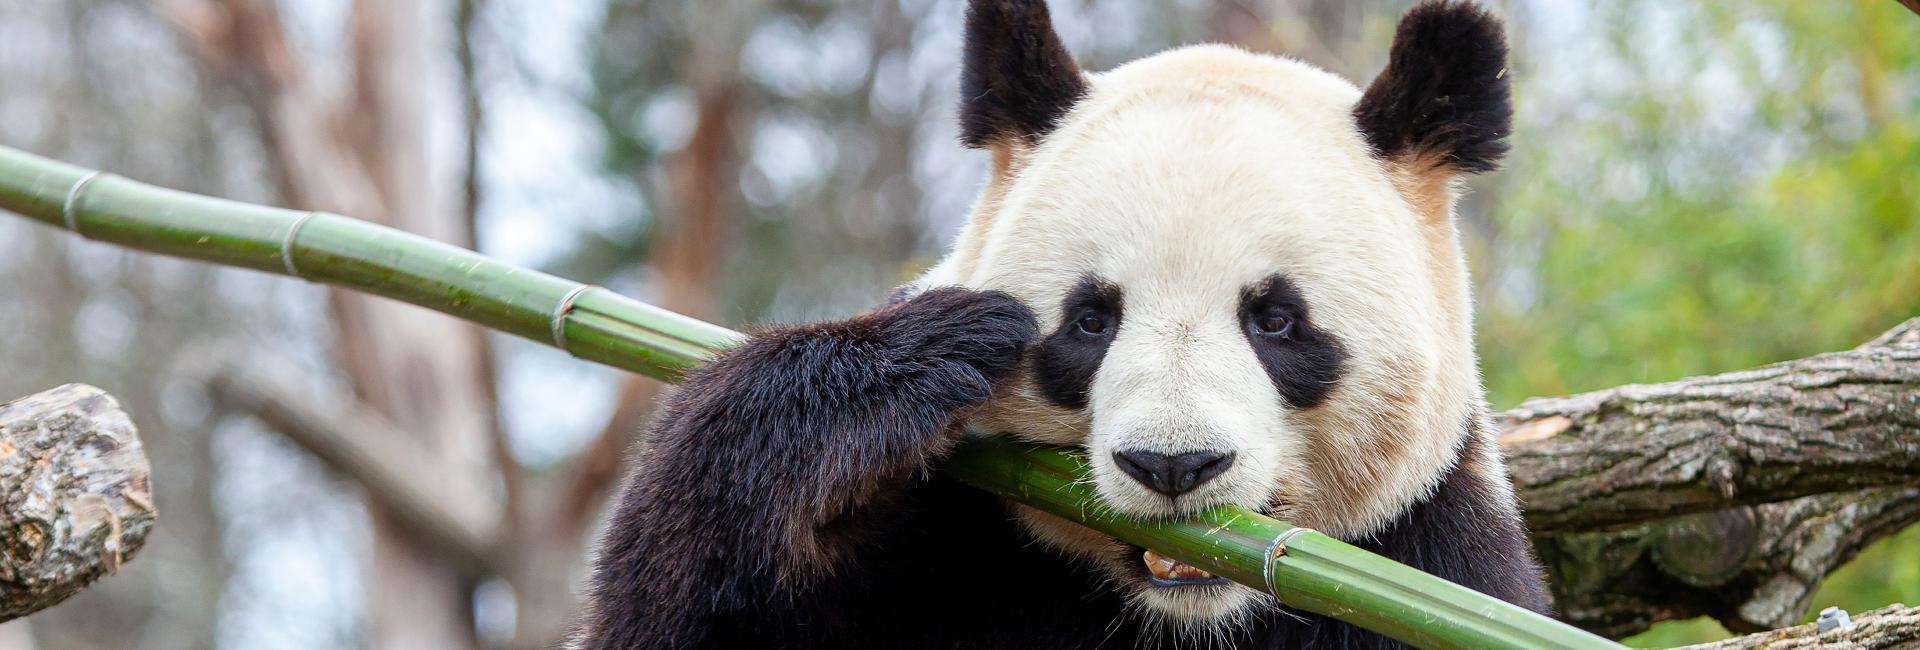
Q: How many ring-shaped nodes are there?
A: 4